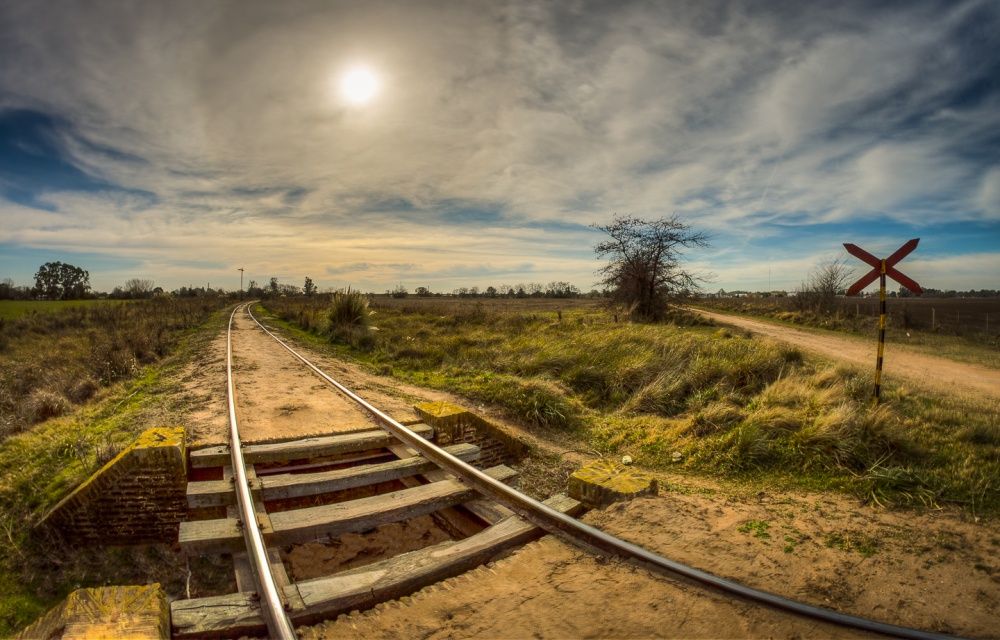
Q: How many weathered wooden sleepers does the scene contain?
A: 4